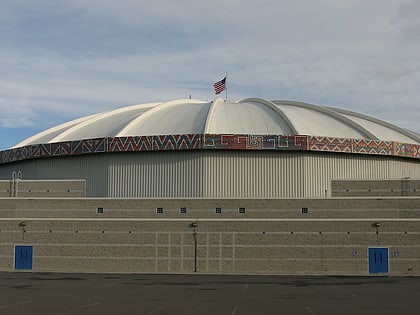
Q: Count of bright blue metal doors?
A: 2